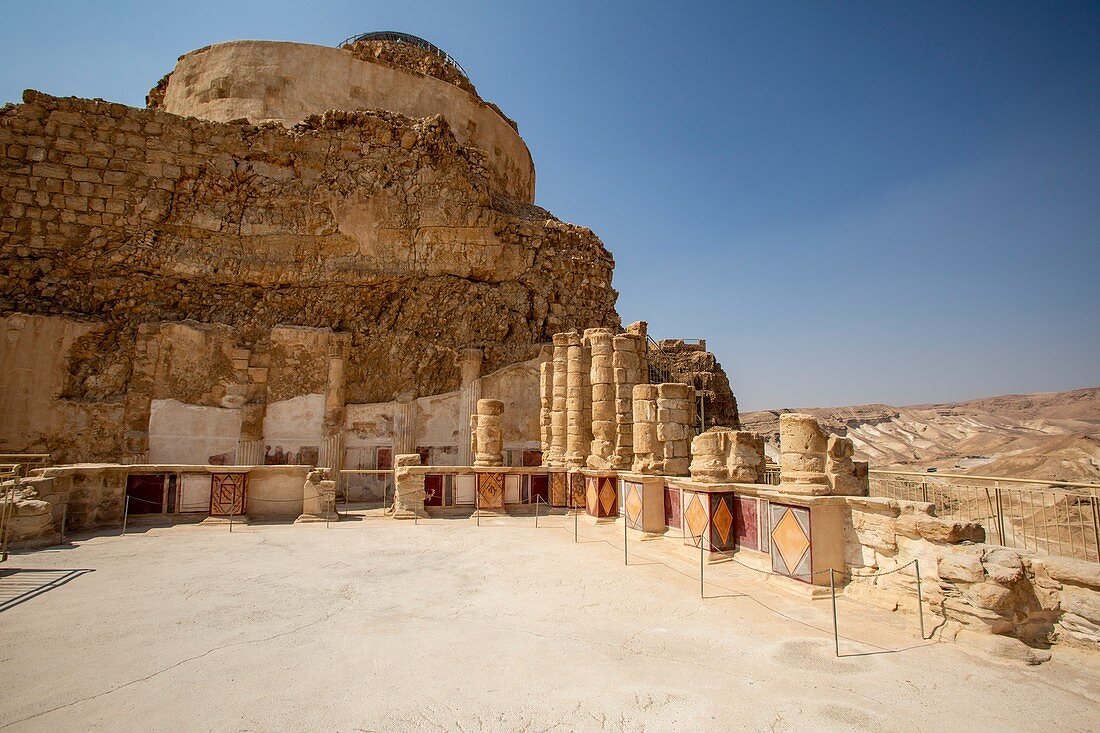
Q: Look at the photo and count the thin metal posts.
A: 12